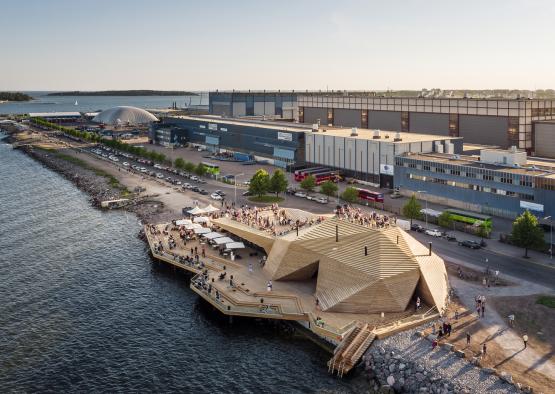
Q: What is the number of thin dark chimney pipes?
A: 5